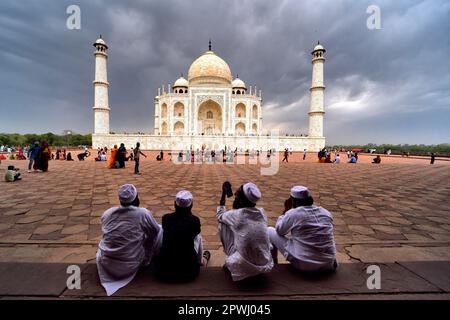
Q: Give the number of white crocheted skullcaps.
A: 4